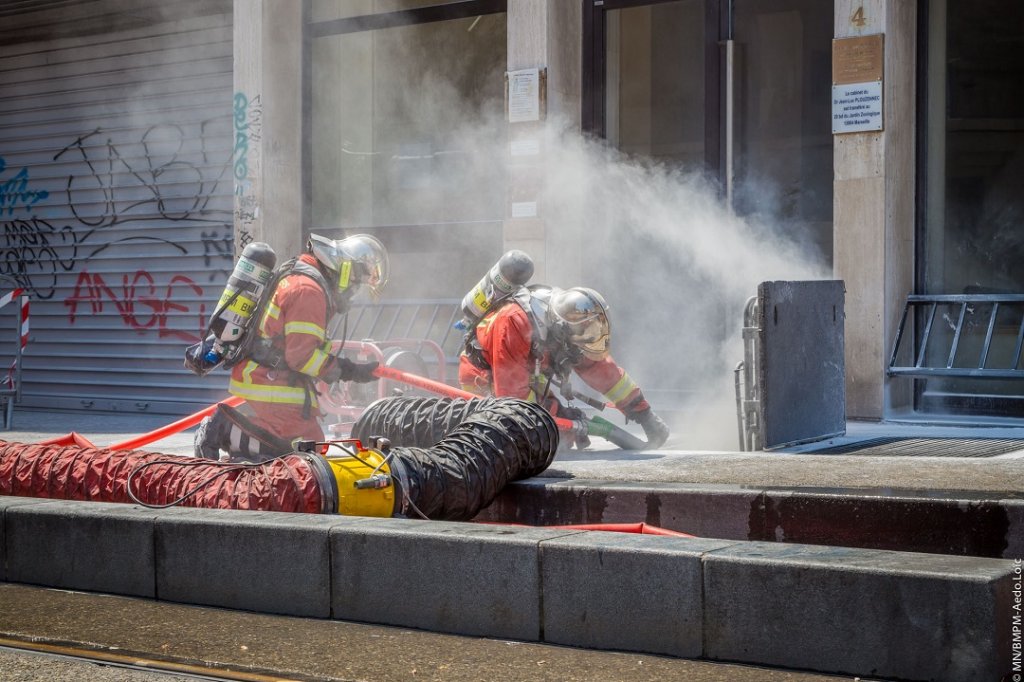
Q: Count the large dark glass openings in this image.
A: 3